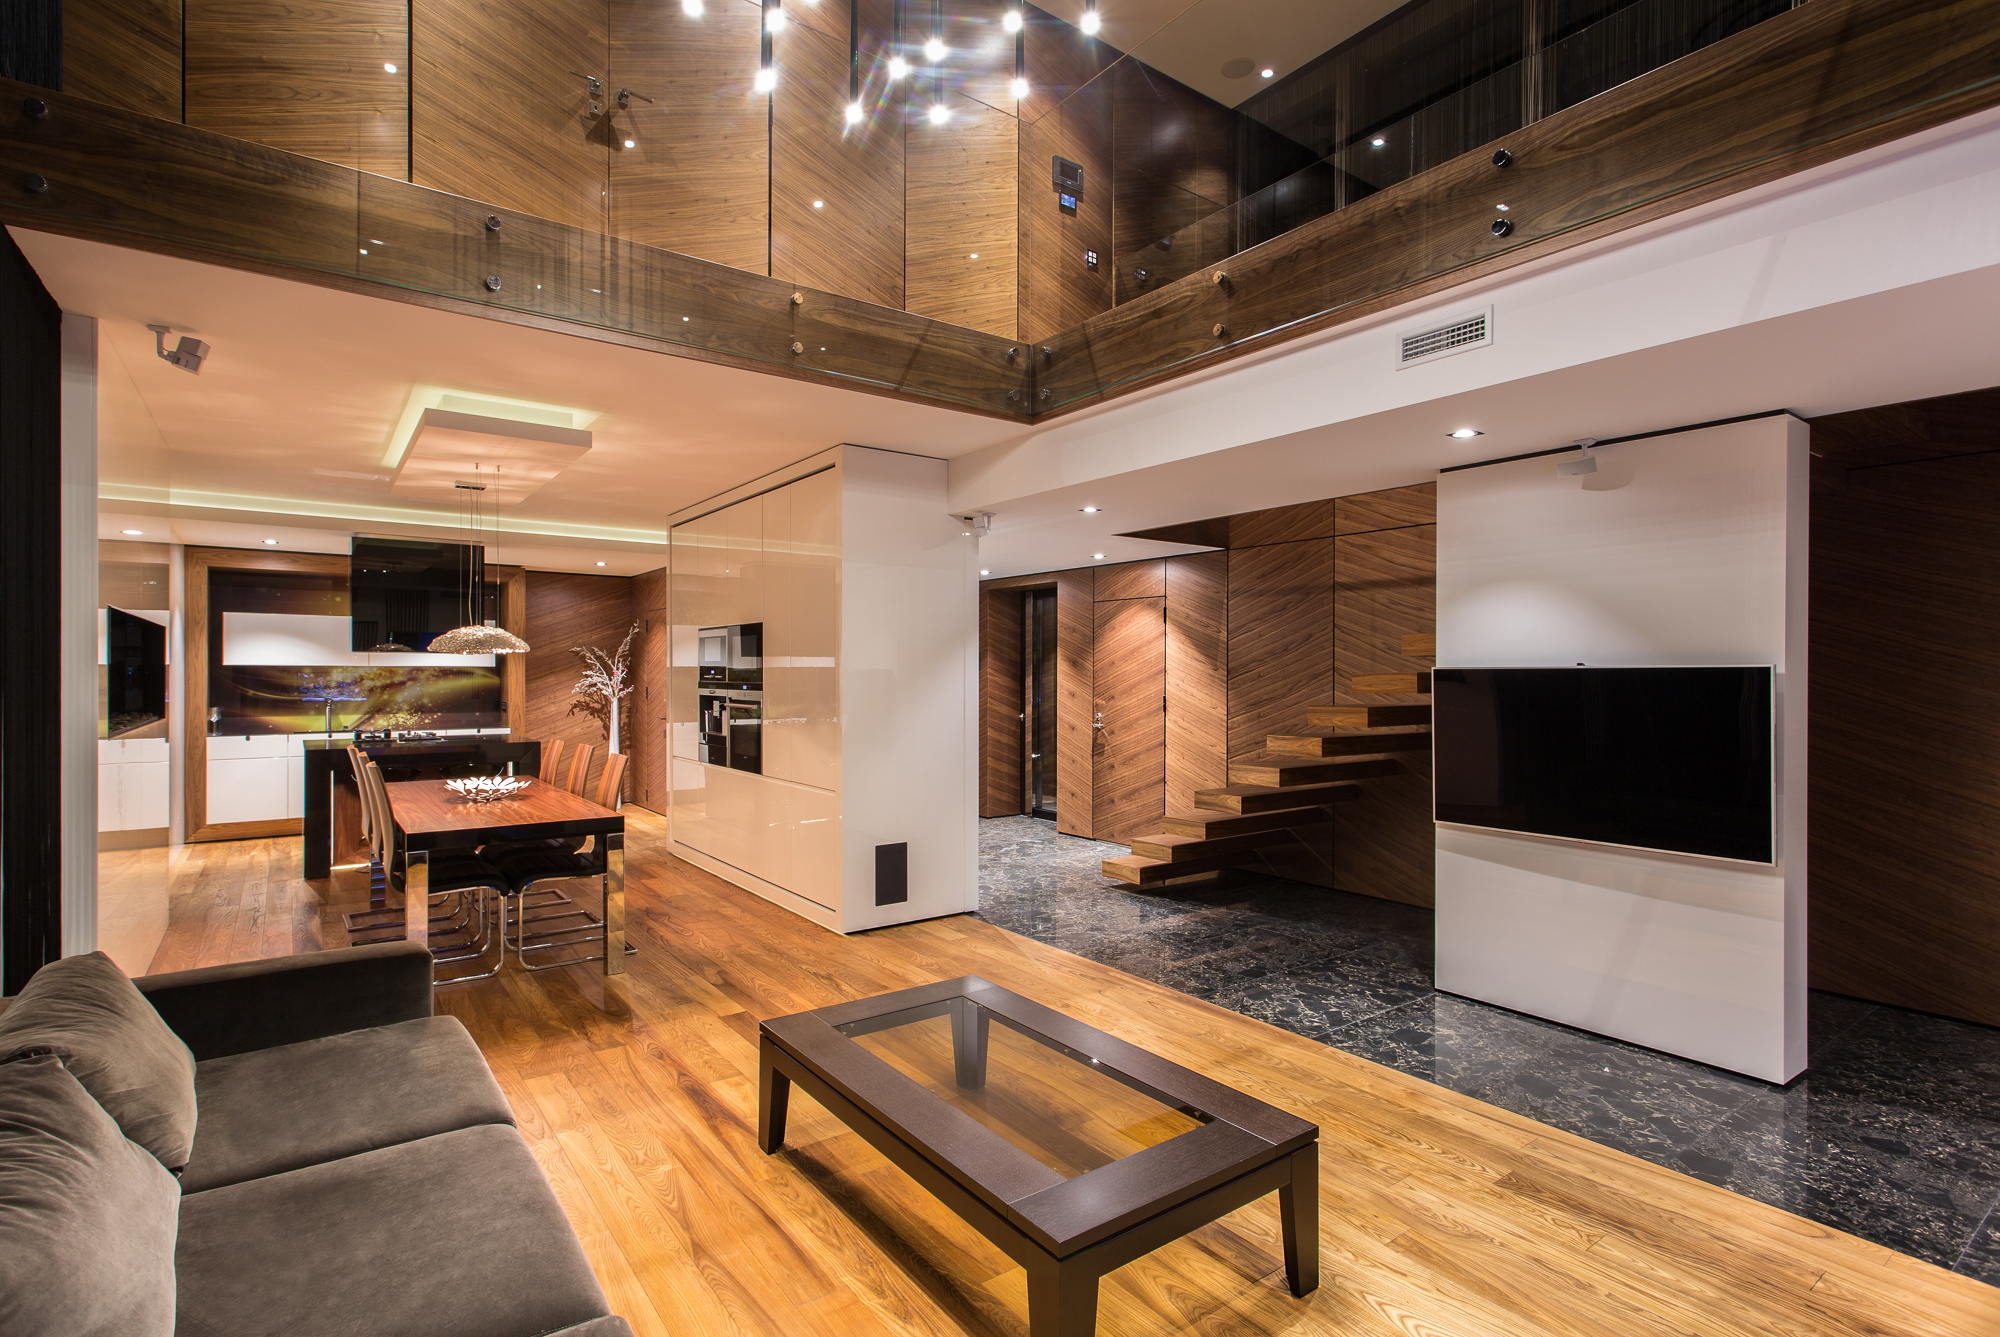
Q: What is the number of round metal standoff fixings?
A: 14